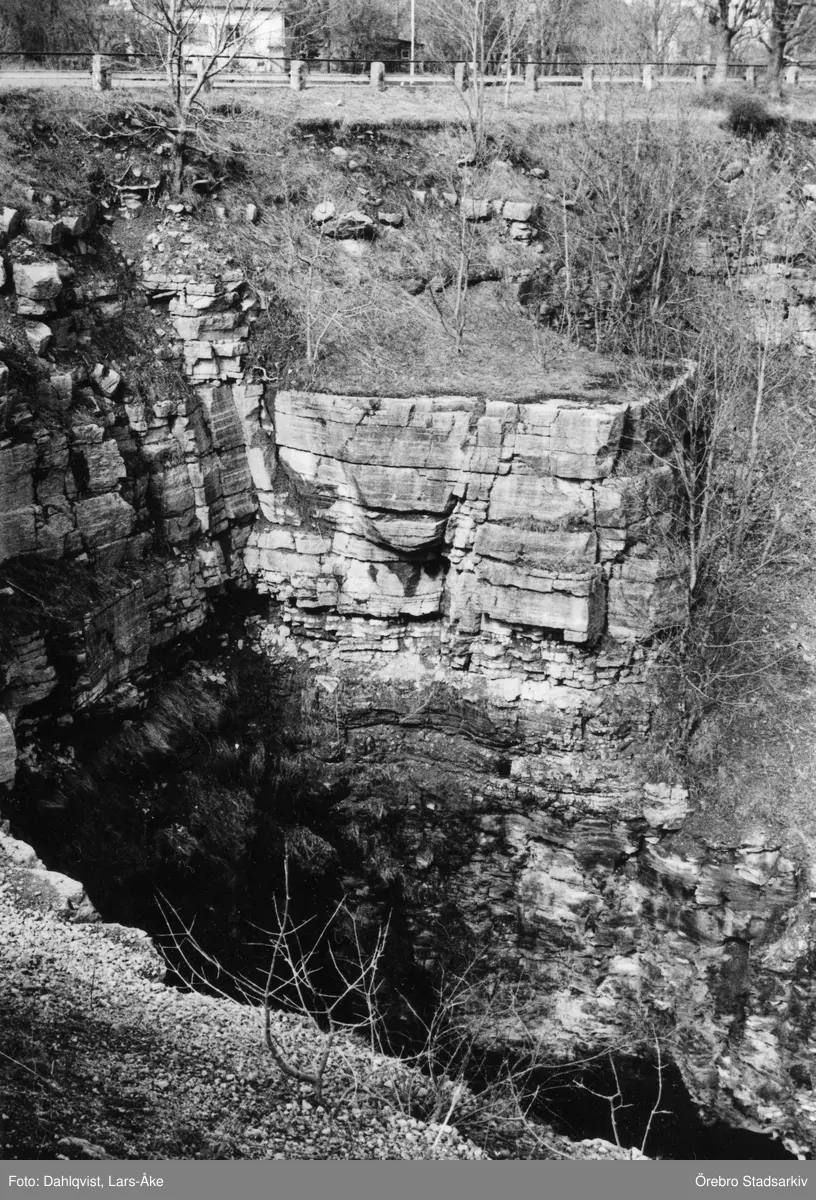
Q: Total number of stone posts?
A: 11